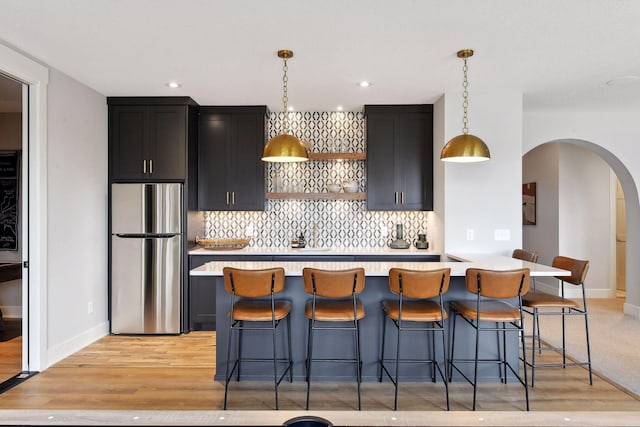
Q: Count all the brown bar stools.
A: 6